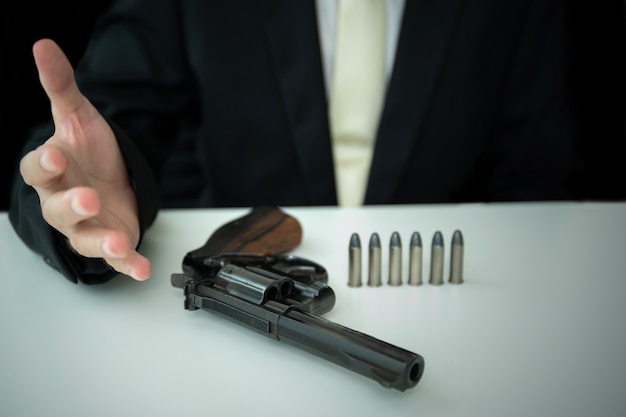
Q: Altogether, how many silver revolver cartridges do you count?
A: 6